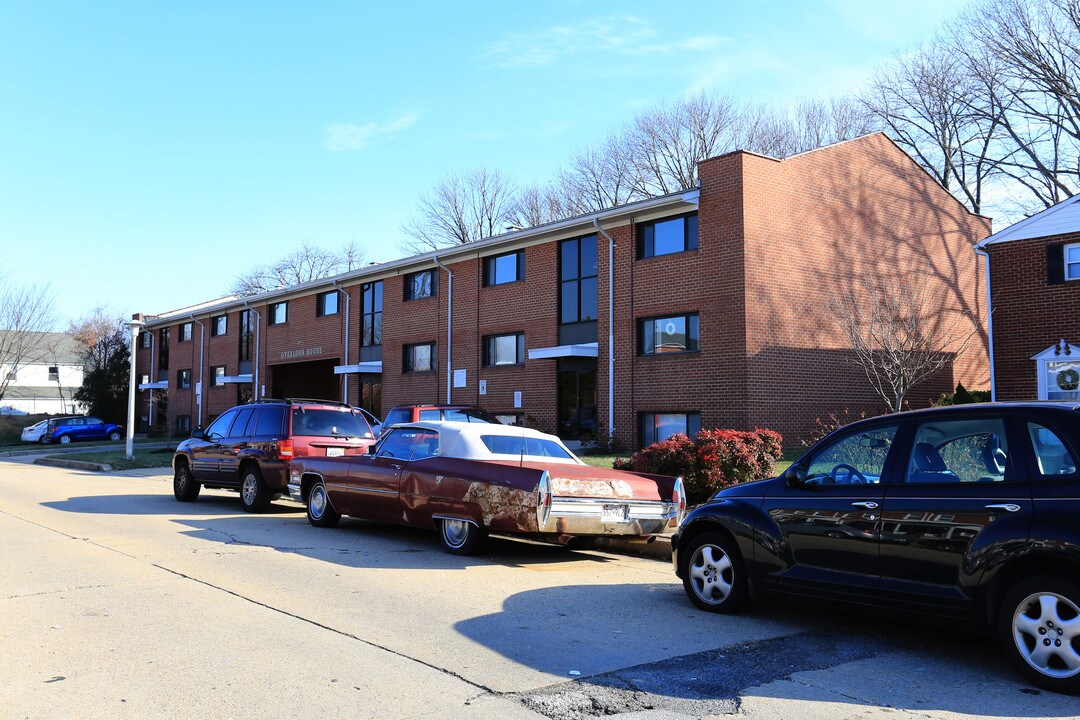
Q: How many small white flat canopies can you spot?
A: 4